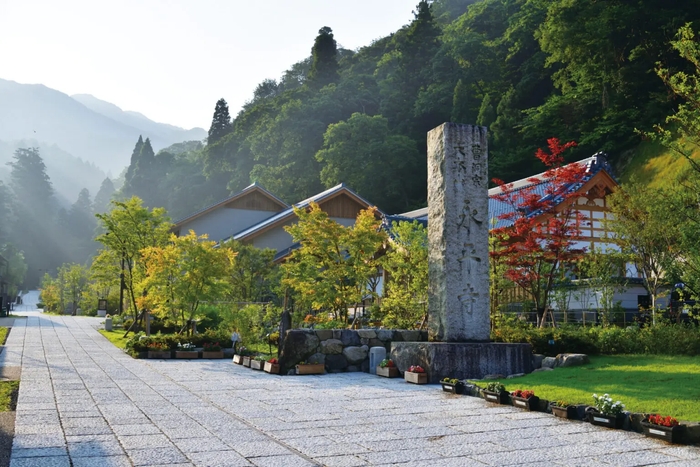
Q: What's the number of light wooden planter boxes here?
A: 10